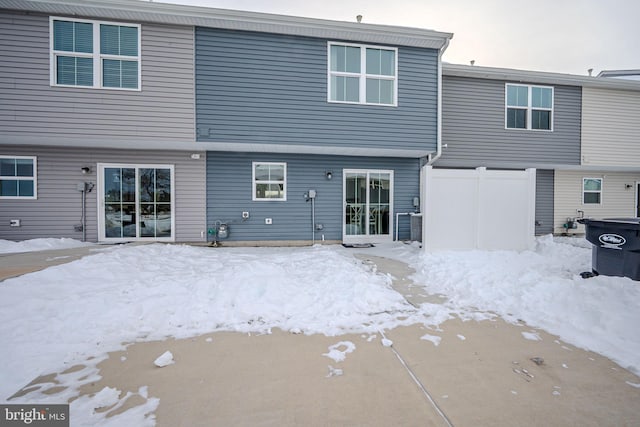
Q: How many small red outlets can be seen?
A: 0